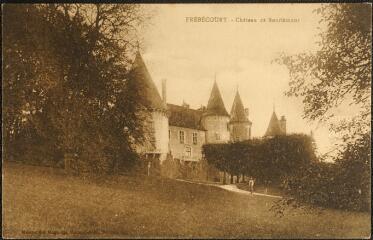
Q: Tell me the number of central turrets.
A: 2